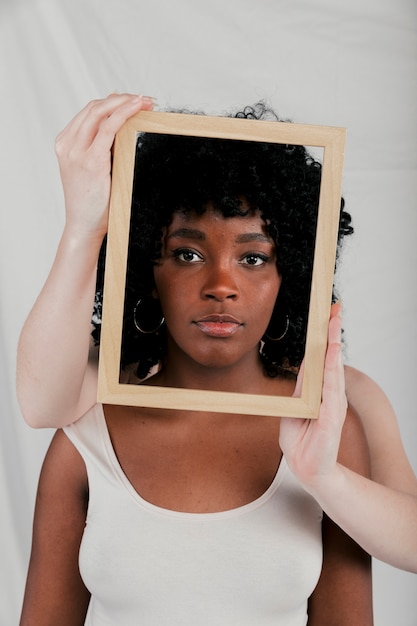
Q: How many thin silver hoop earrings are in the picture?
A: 2